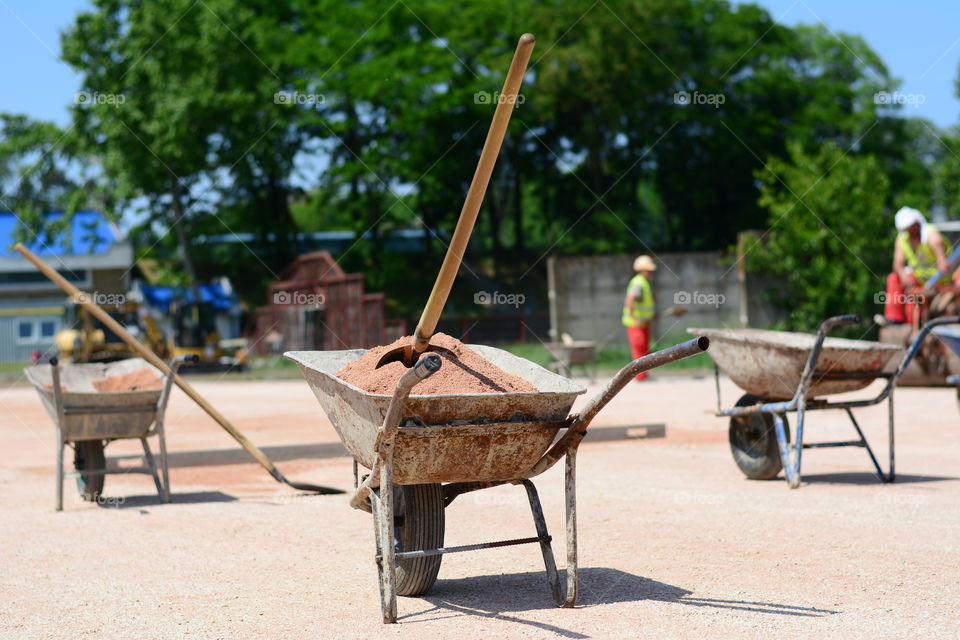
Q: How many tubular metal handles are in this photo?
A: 6